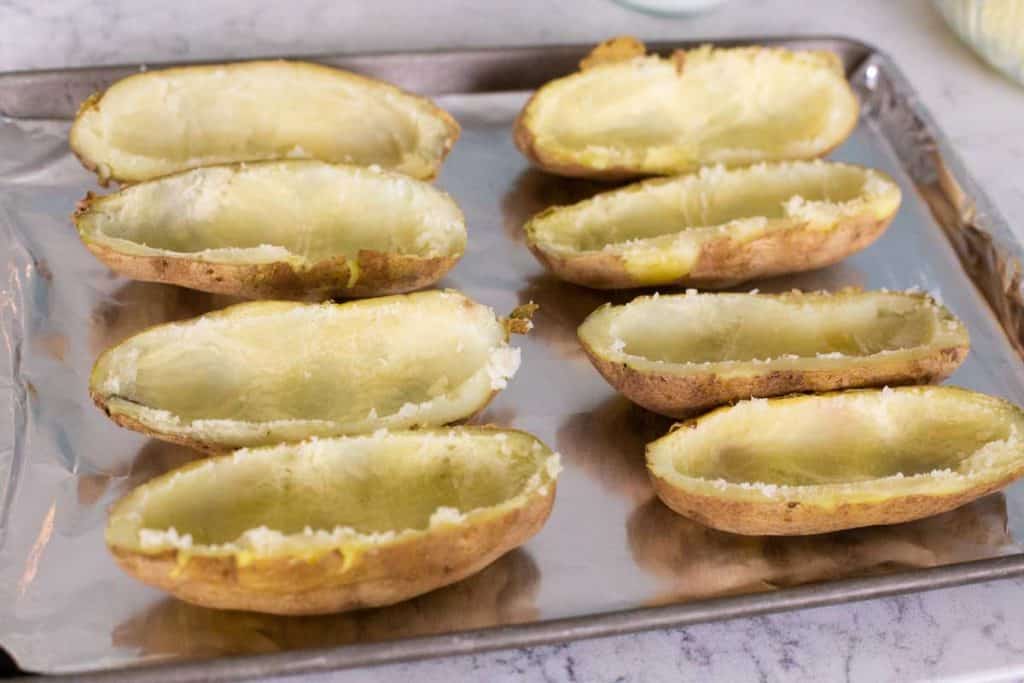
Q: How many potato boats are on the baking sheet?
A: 8